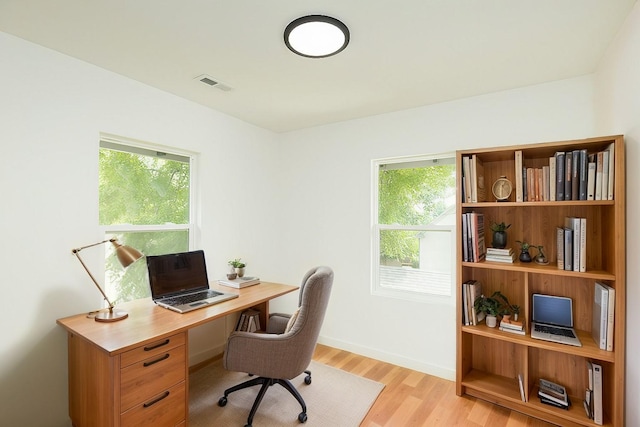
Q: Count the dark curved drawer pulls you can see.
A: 3